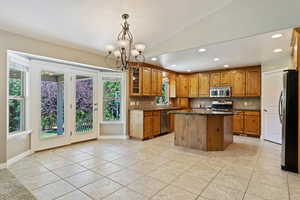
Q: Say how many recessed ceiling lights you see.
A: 8